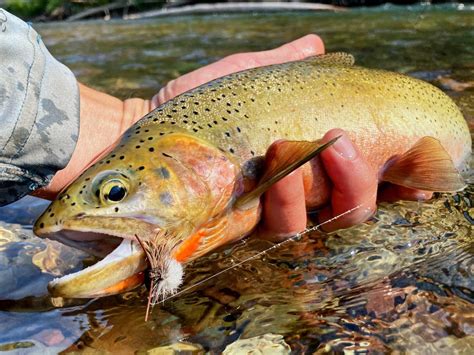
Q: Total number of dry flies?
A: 1